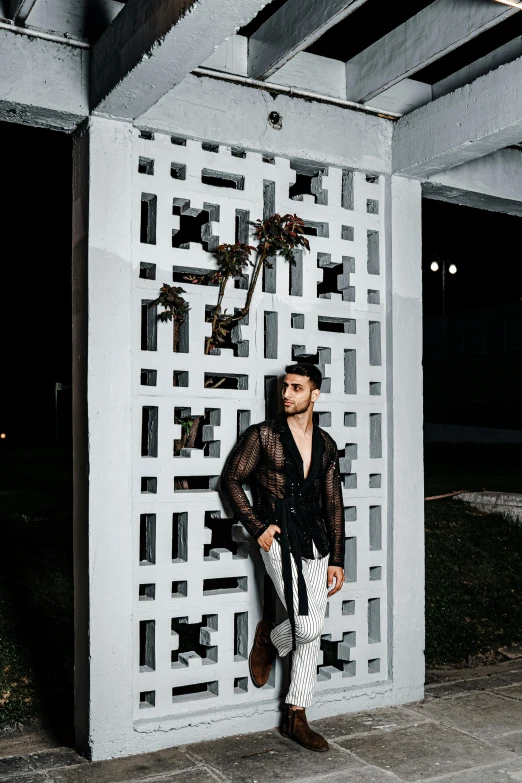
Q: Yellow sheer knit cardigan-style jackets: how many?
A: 0